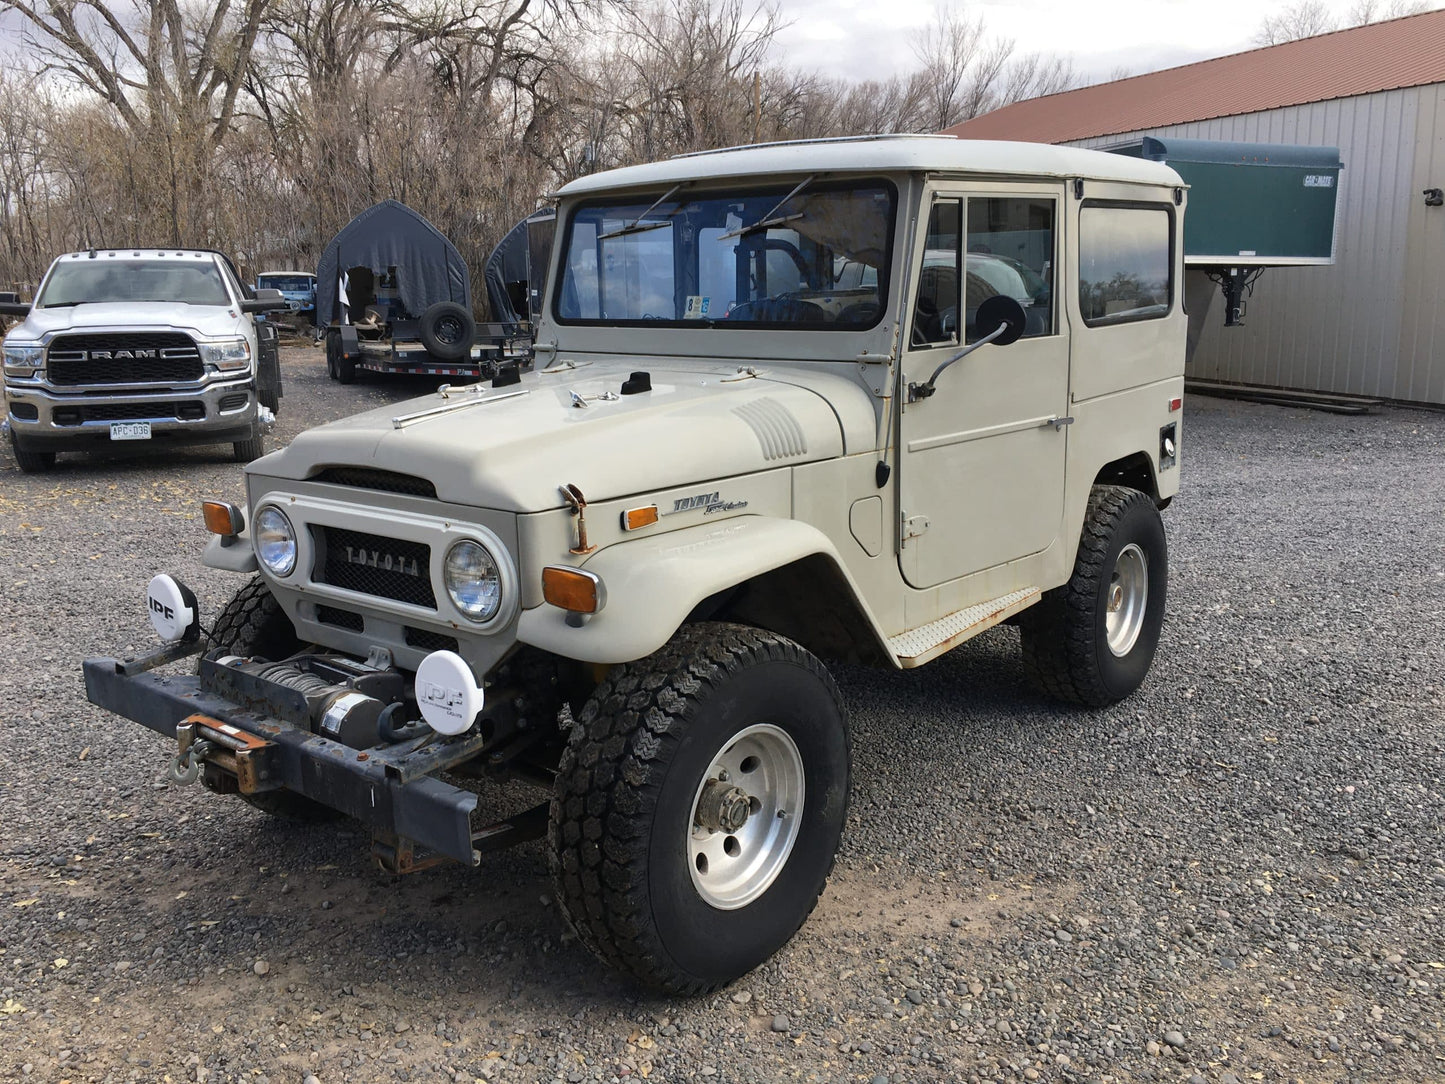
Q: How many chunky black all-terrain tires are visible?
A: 3